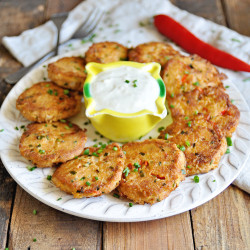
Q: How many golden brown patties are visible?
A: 10